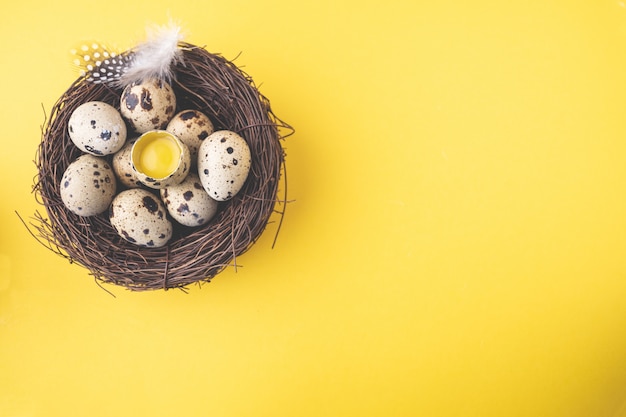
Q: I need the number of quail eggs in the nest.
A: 9